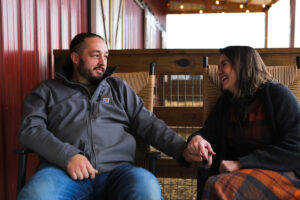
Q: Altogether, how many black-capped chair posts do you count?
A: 3